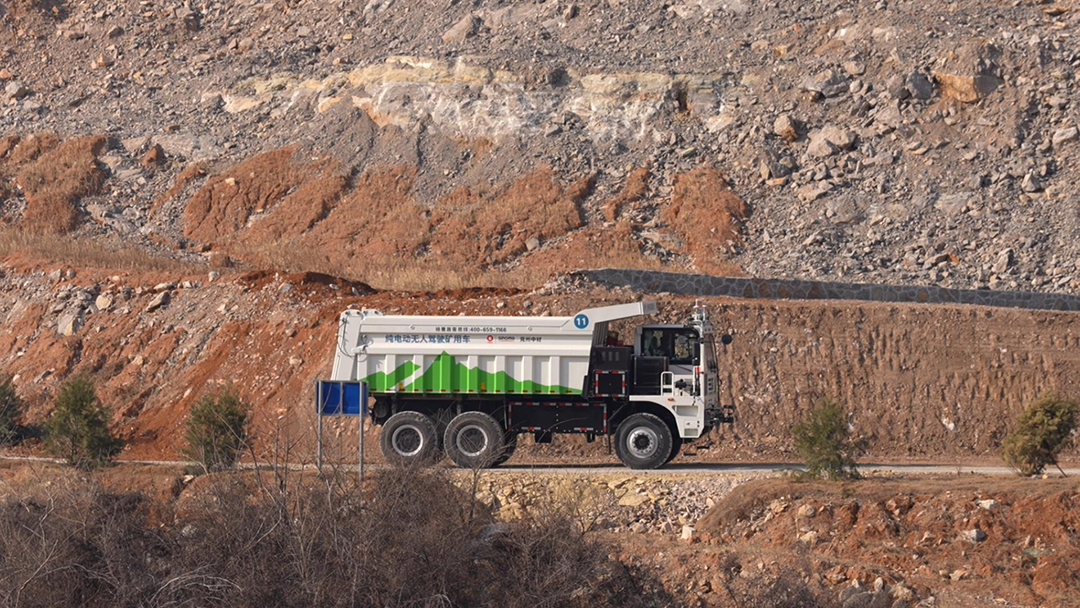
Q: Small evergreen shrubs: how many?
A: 5